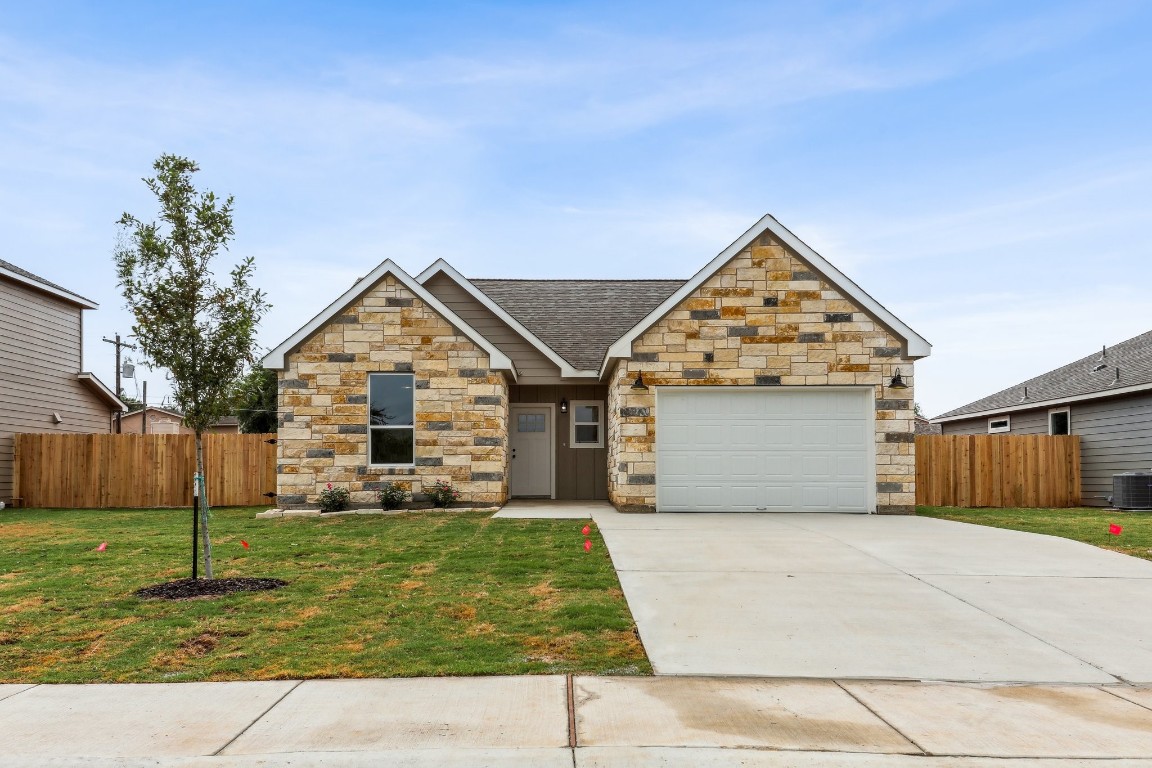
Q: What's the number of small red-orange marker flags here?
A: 5